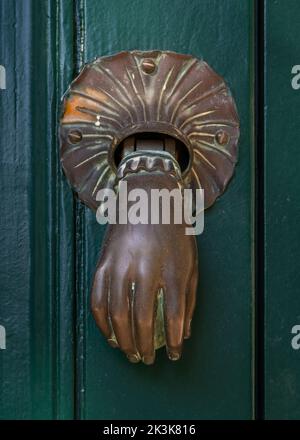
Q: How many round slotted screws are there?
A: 3